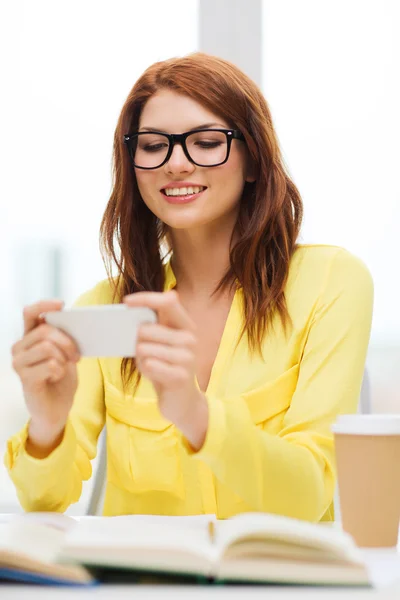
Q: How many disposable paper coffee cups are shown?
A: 1